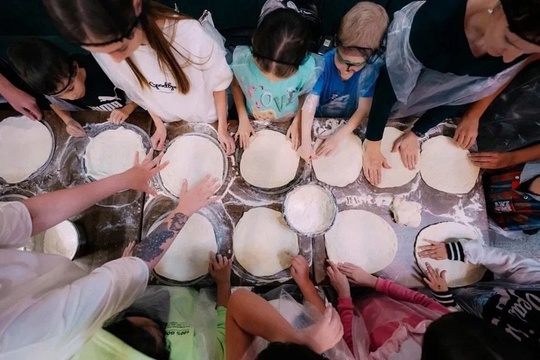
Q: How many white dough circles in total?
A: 11